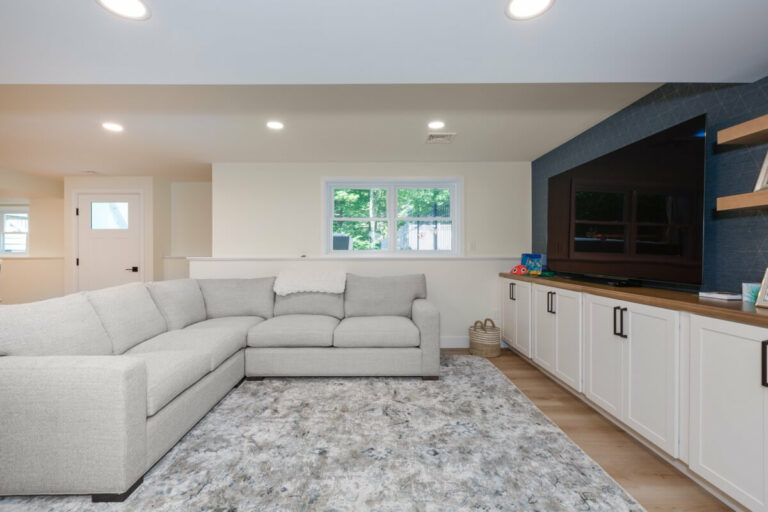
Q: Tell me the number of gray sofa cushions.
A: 11